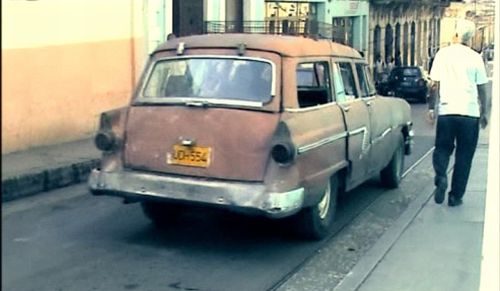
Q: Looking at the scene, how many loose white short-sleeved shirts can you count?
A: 1